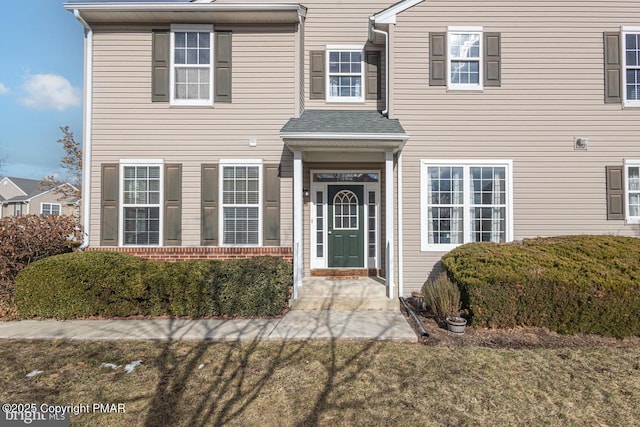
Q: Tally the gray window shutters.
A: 12